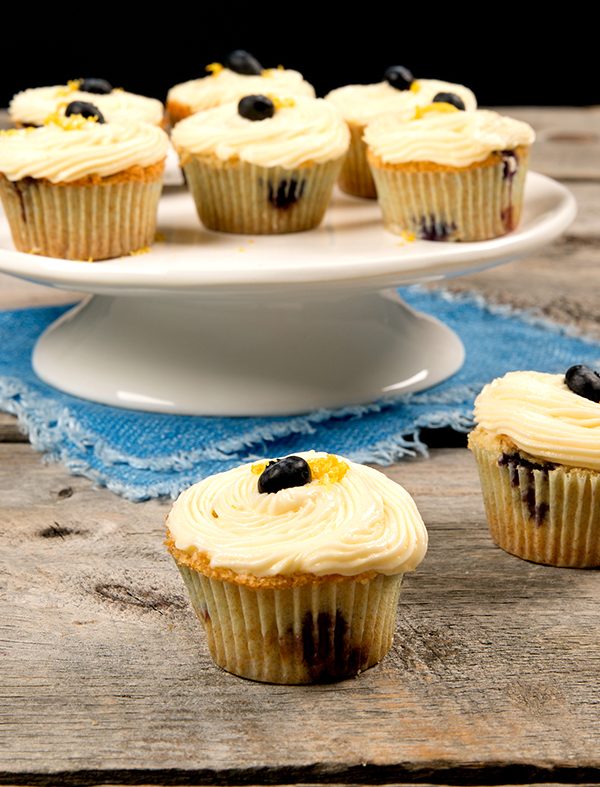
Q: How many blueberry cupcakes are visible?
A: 8